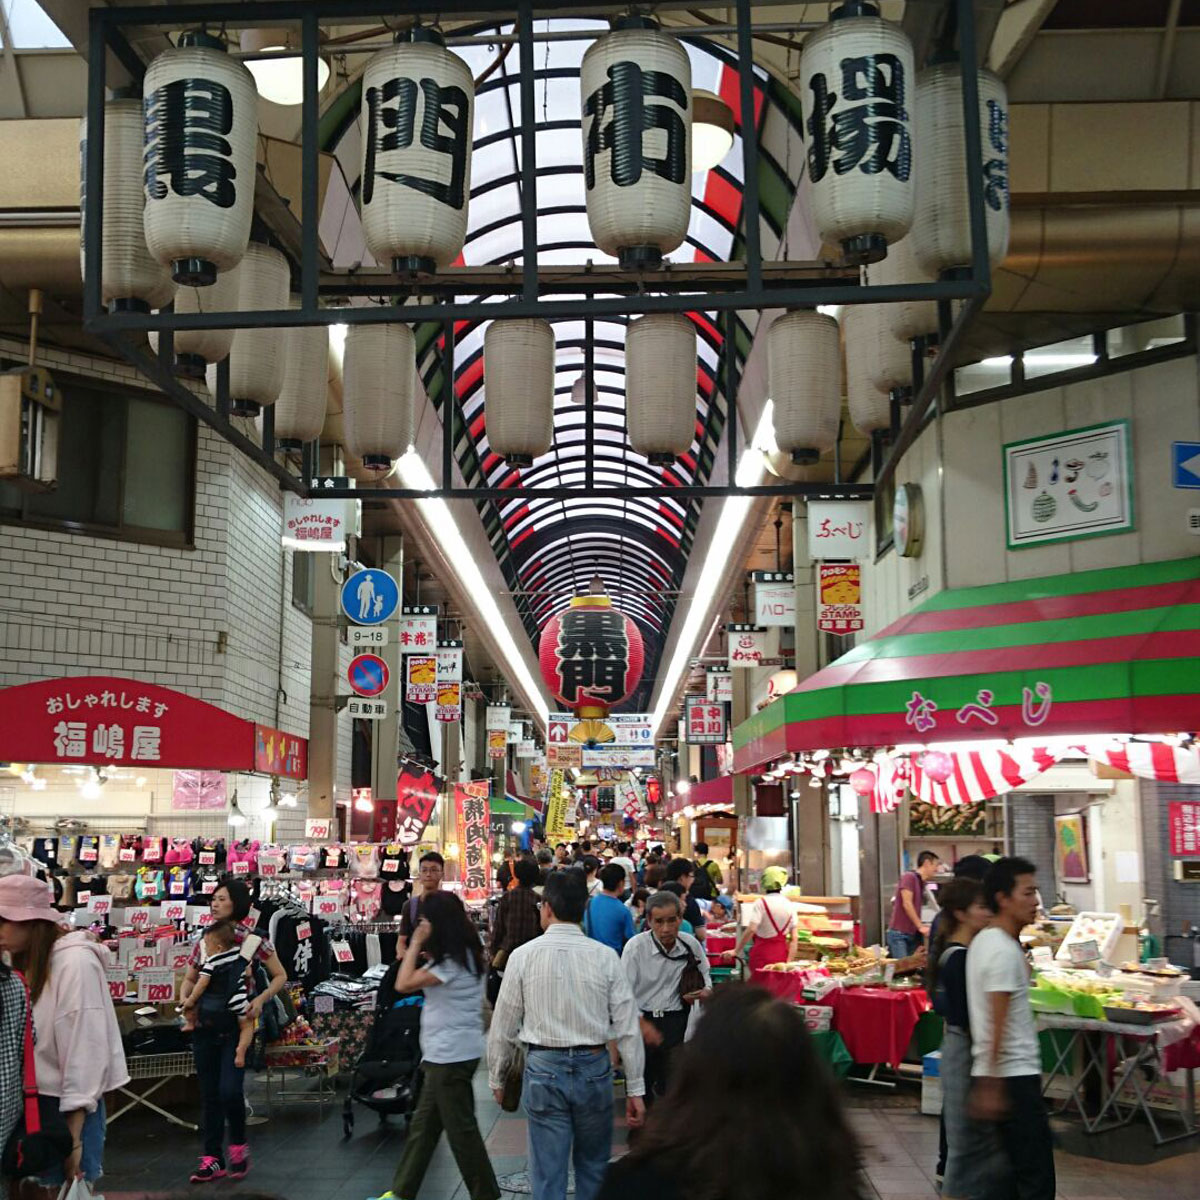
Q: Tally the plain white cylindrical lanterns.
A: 10